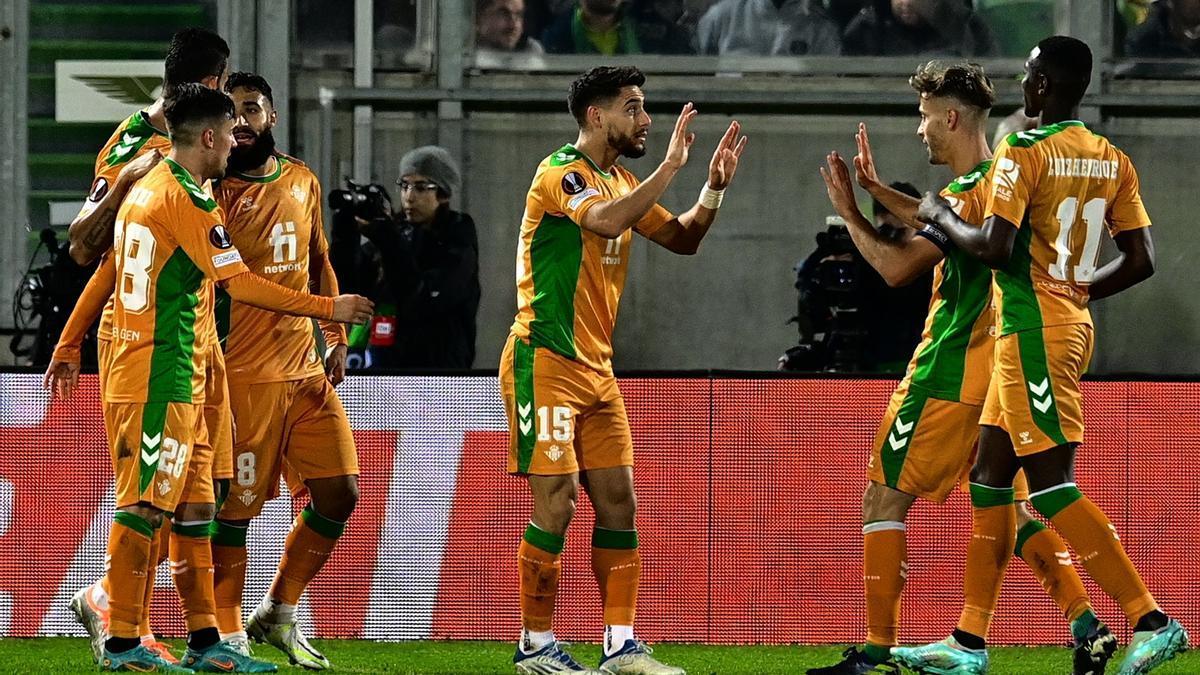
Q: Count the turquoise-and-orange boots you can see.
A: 2